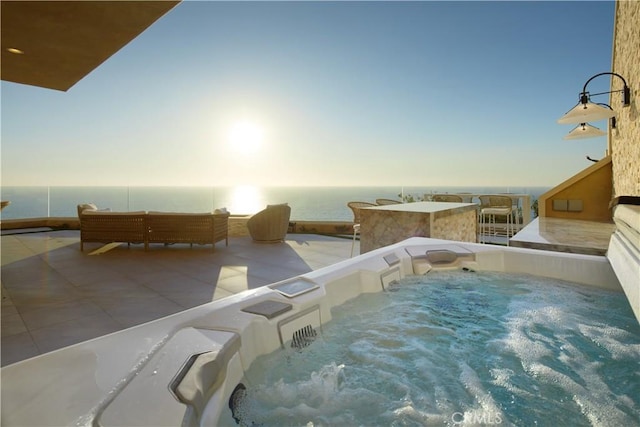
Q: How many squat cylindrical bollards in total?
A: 0